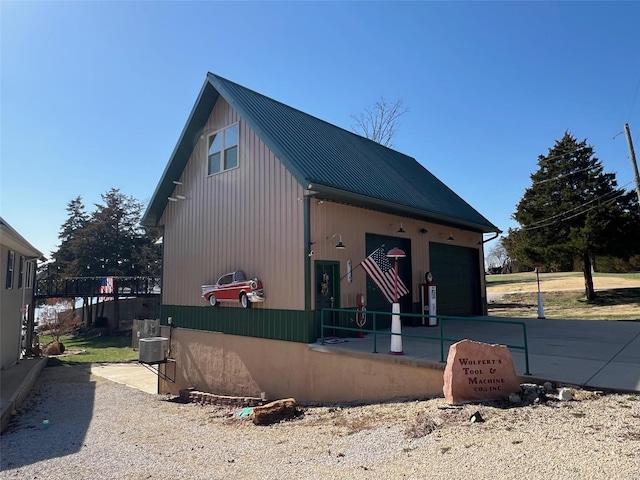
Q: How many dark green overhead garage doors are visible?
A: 2